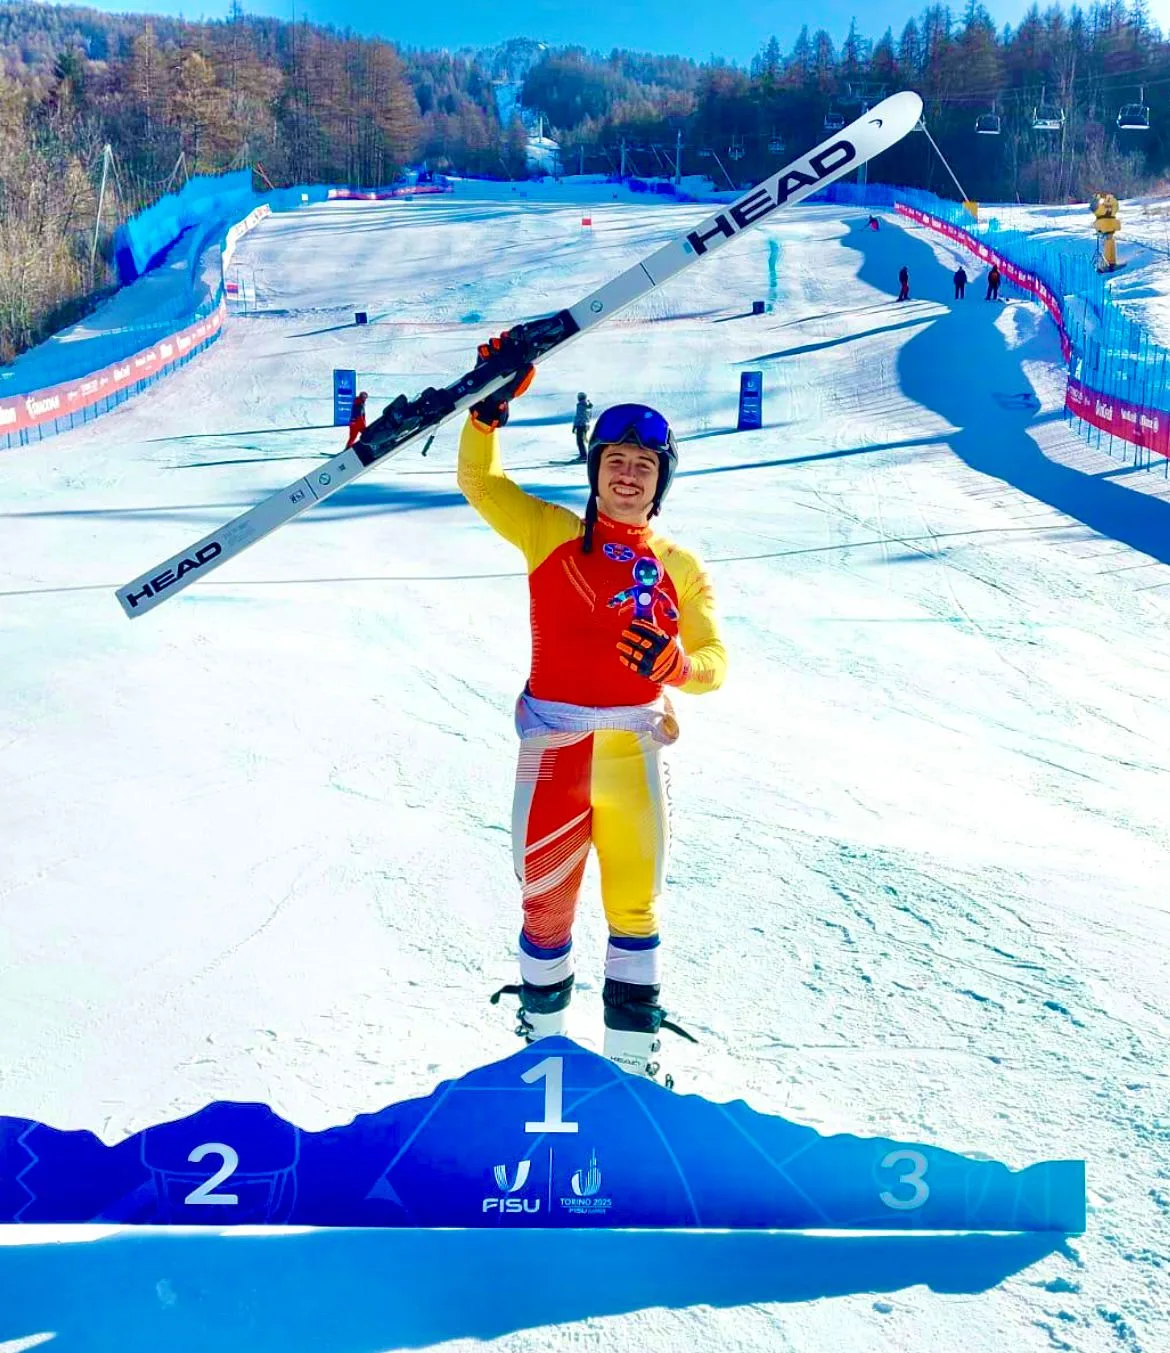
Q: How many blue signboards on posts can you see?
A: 2